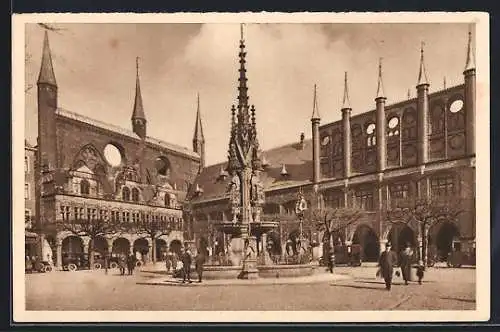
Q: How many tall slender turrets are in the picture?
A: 8